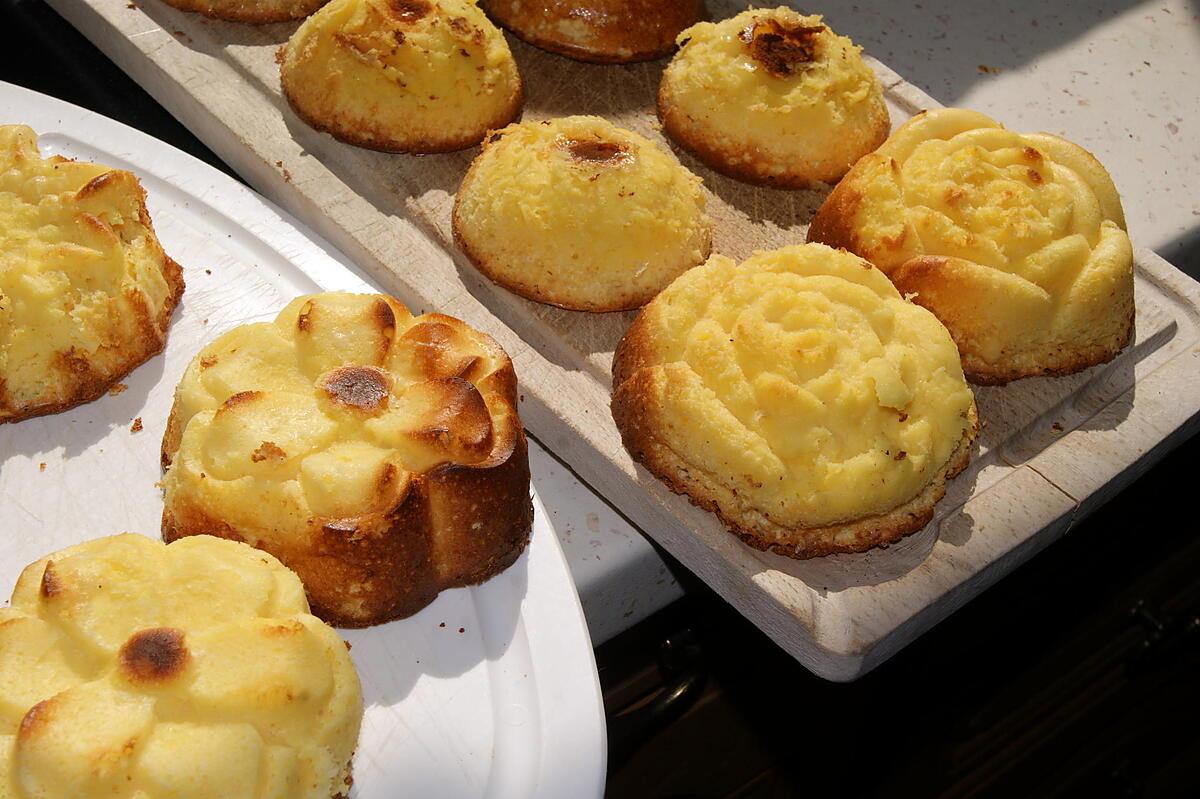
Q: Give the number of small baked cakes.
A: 10